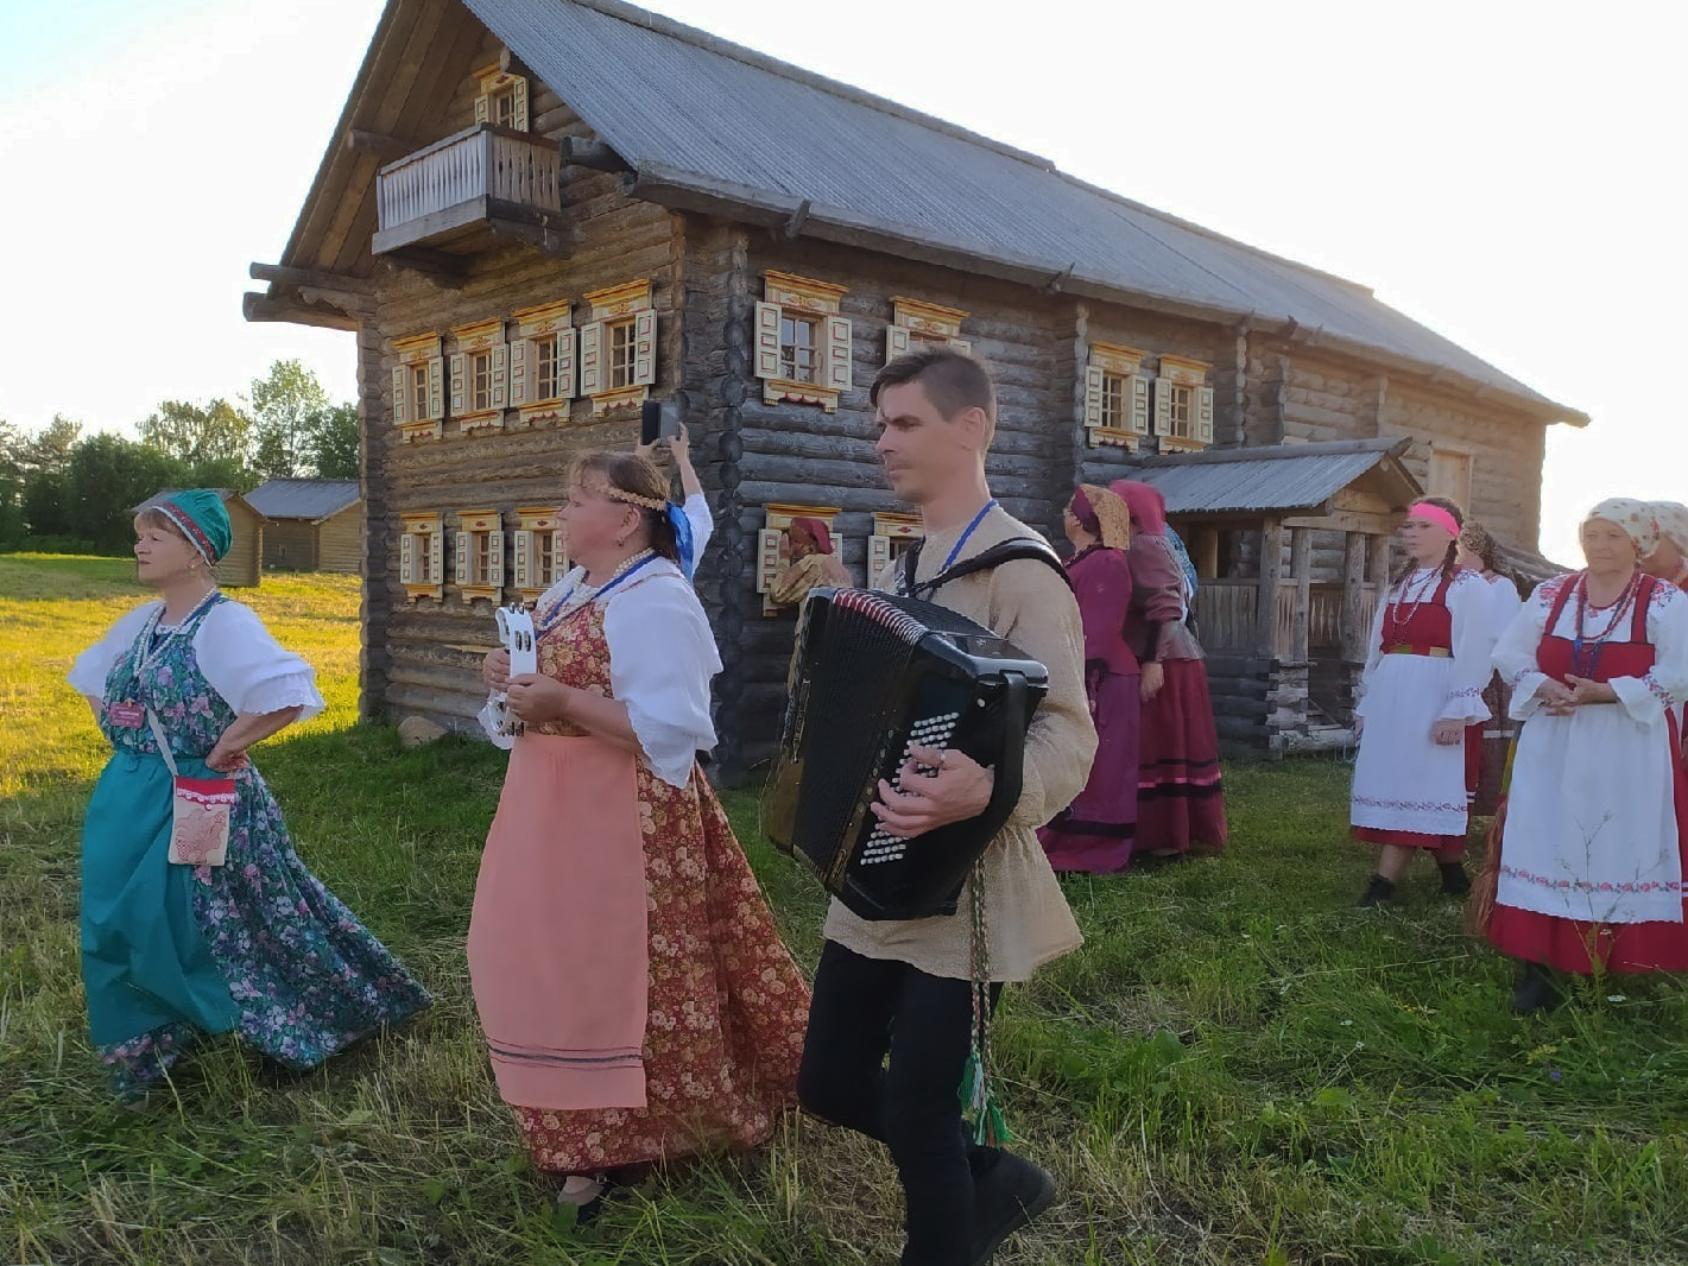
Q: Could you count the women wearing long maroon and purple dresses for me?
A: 2